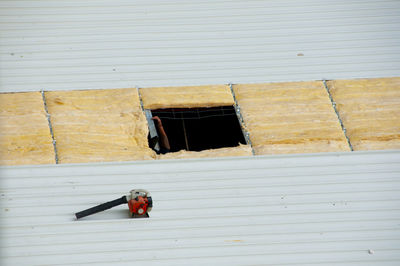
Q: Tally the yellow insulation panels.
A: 5